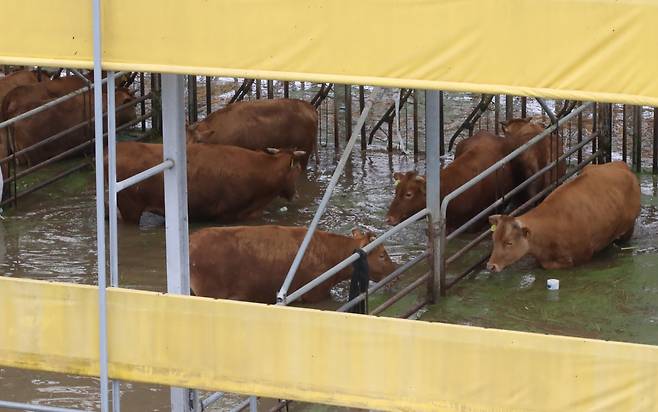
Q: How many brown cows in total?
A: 8